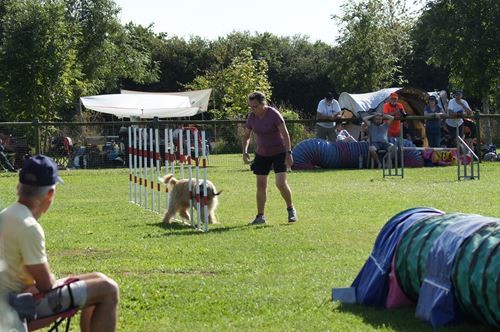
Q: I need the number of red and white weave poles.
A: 12